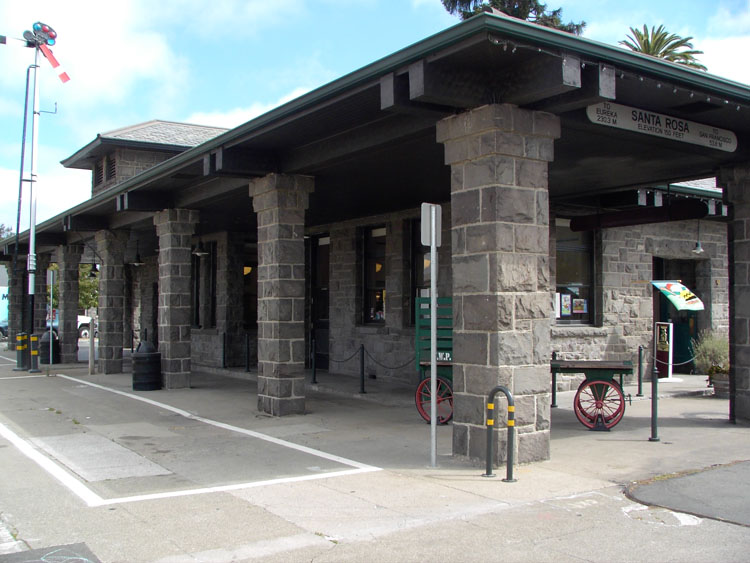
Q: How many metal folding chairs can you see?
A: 0